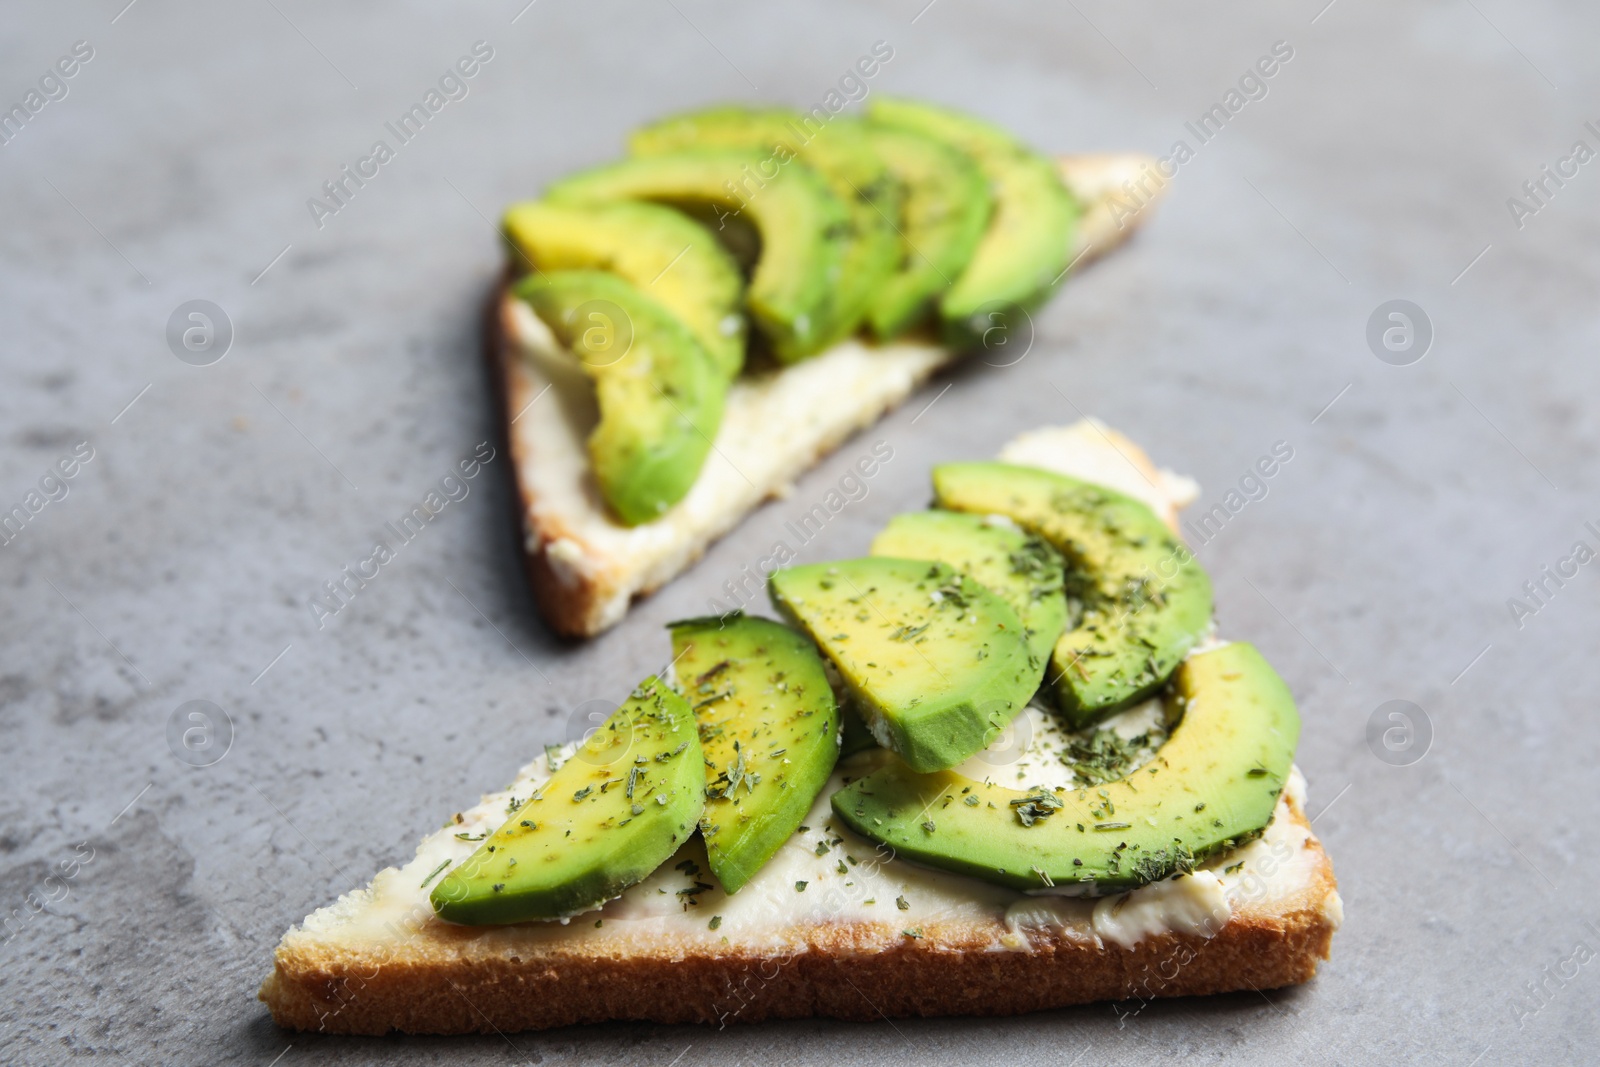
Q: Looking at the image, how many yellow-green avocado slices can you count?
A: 12